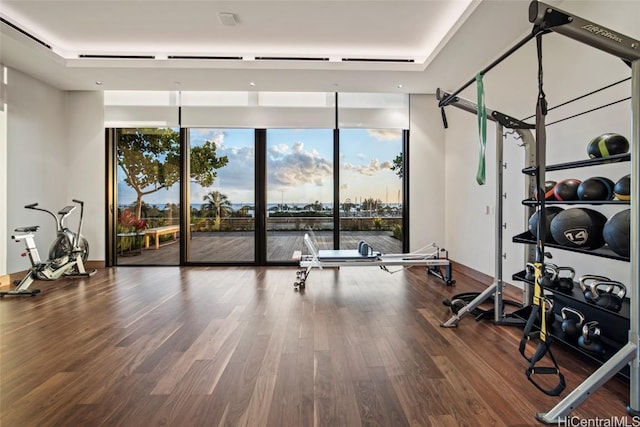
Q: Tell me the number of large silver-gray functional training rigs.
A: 1